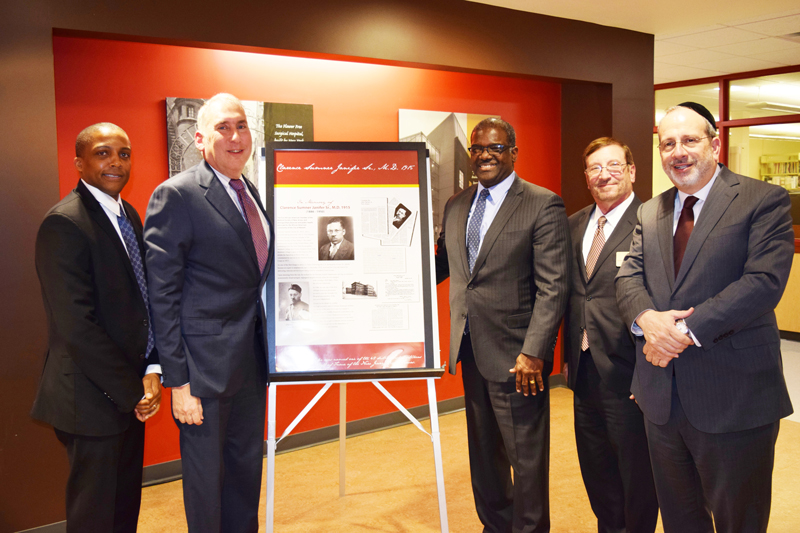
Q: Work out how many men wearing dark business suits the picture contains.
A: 5